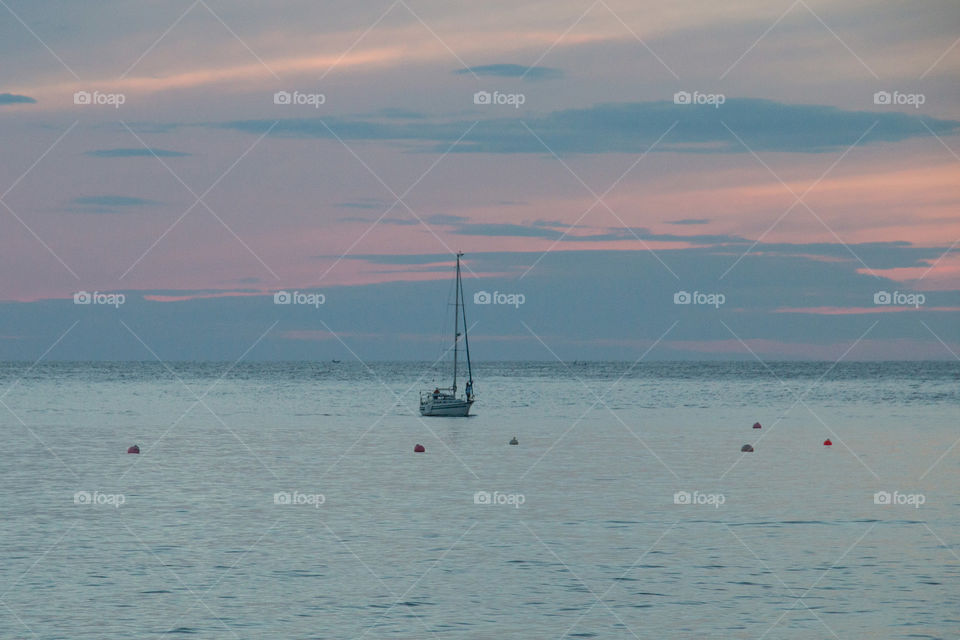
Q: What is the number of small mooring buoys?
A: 6